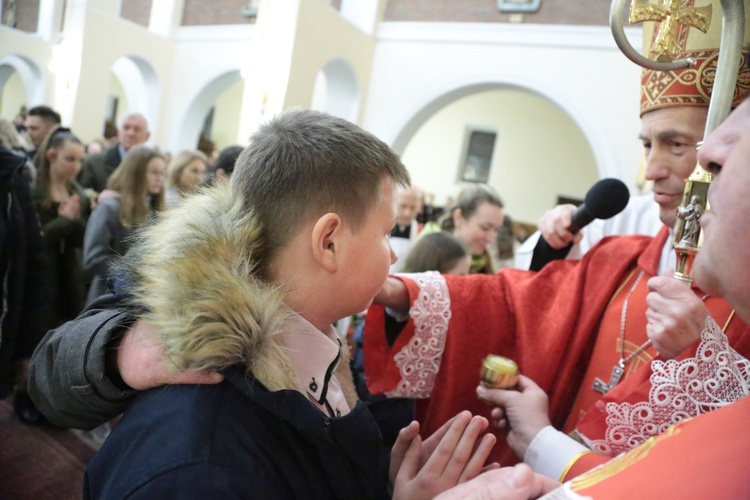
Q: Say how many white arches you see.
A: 5